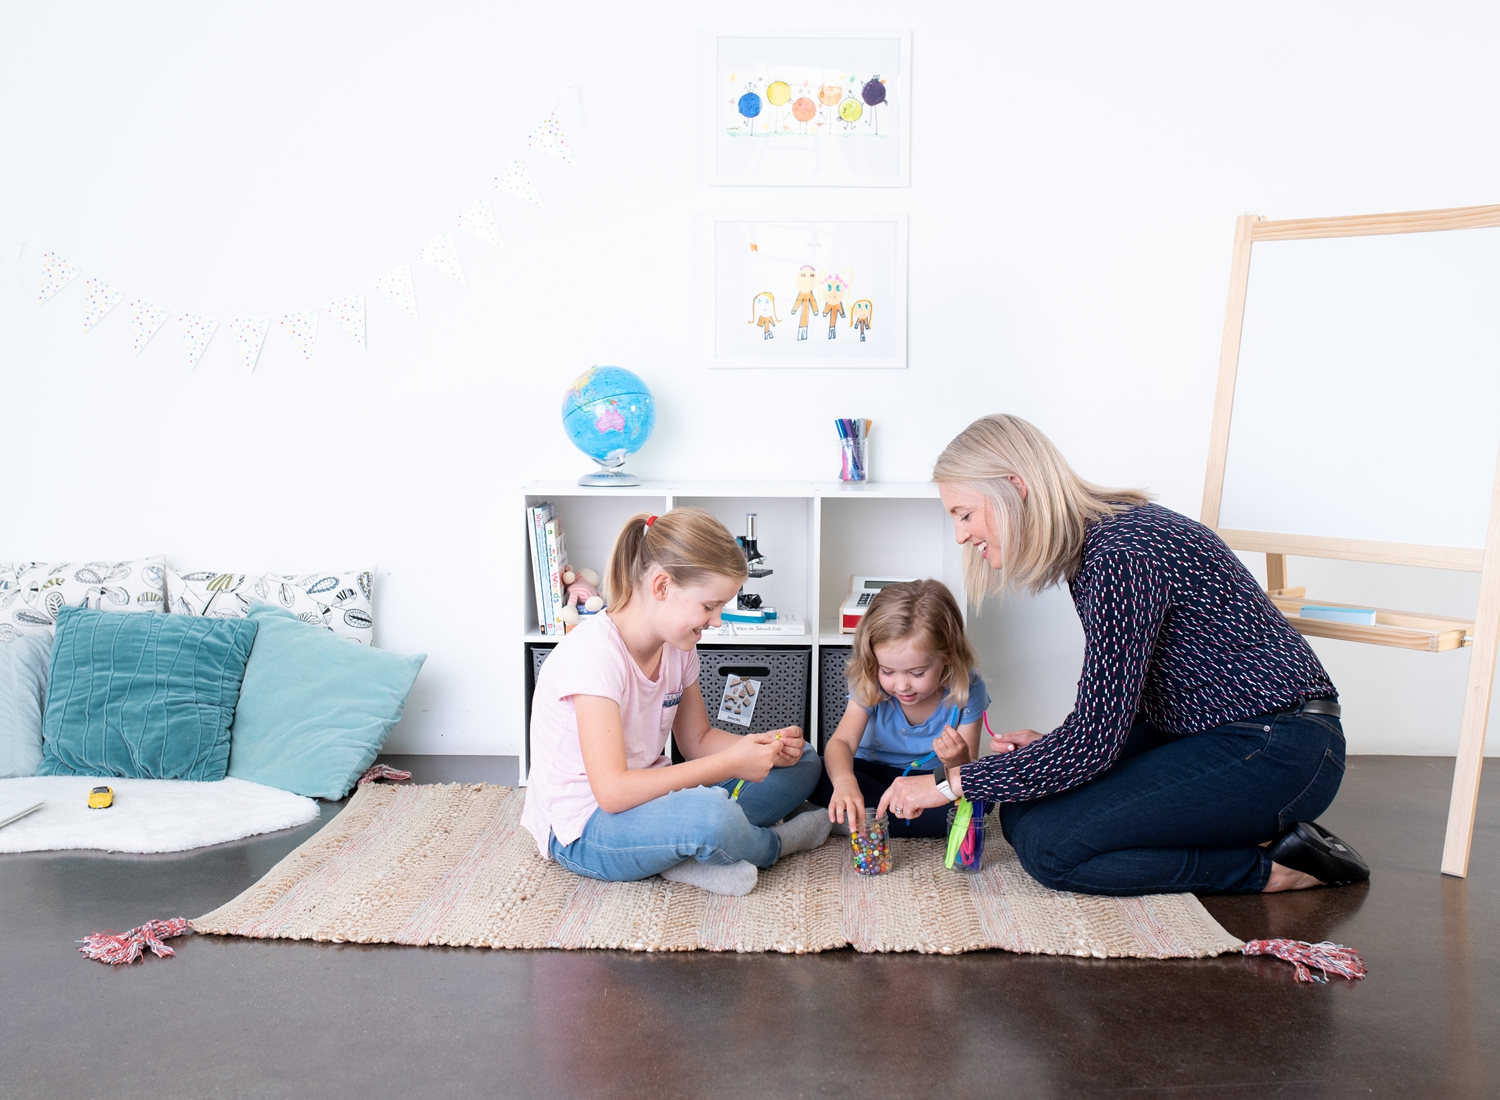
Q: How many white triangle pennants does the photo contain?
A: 12